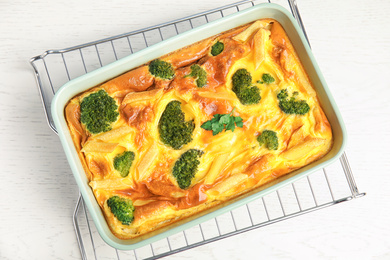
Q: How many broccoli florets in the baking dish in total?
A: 12